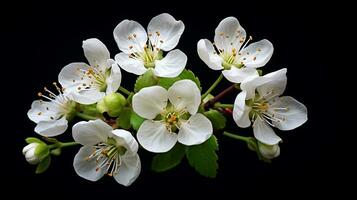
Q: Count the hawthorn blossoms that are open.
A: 7